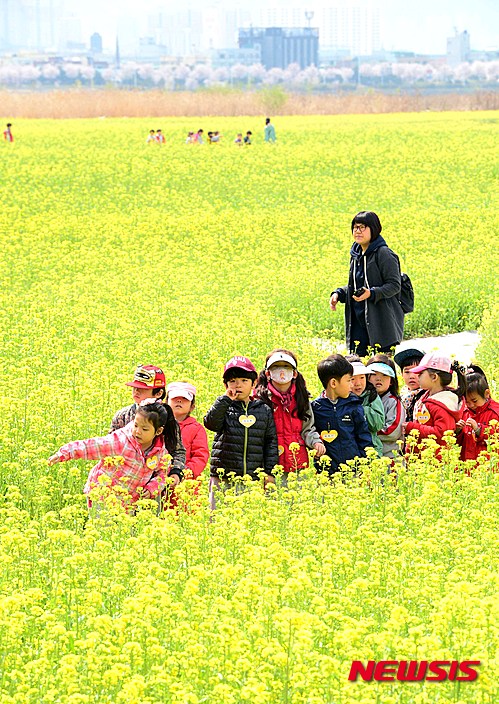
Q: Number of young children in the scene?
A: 11